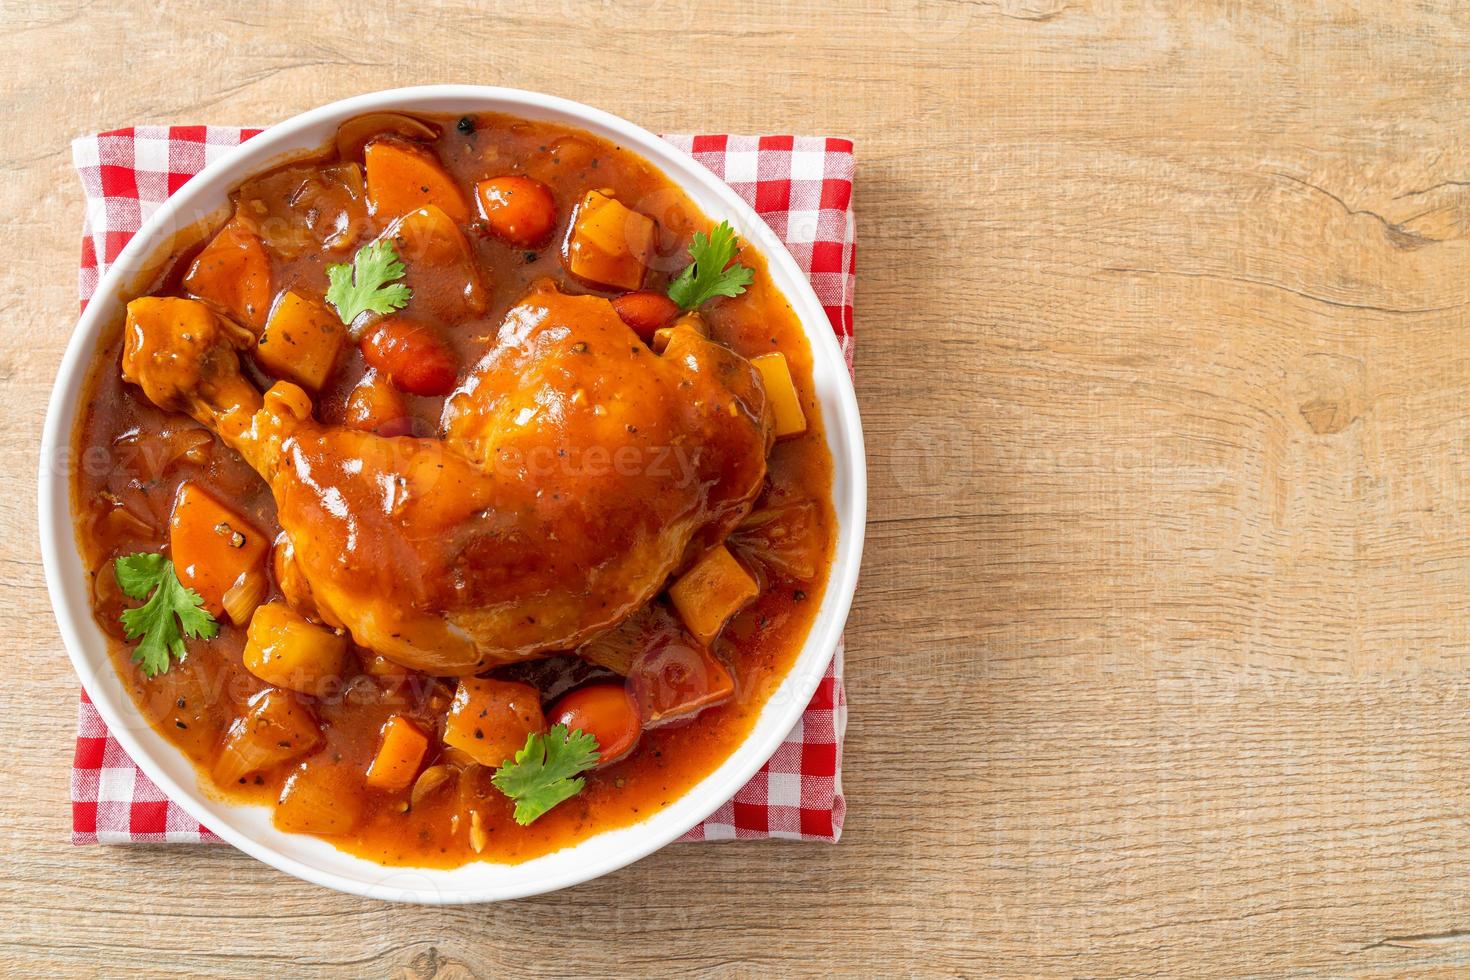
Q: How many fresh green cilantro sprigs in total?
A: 4